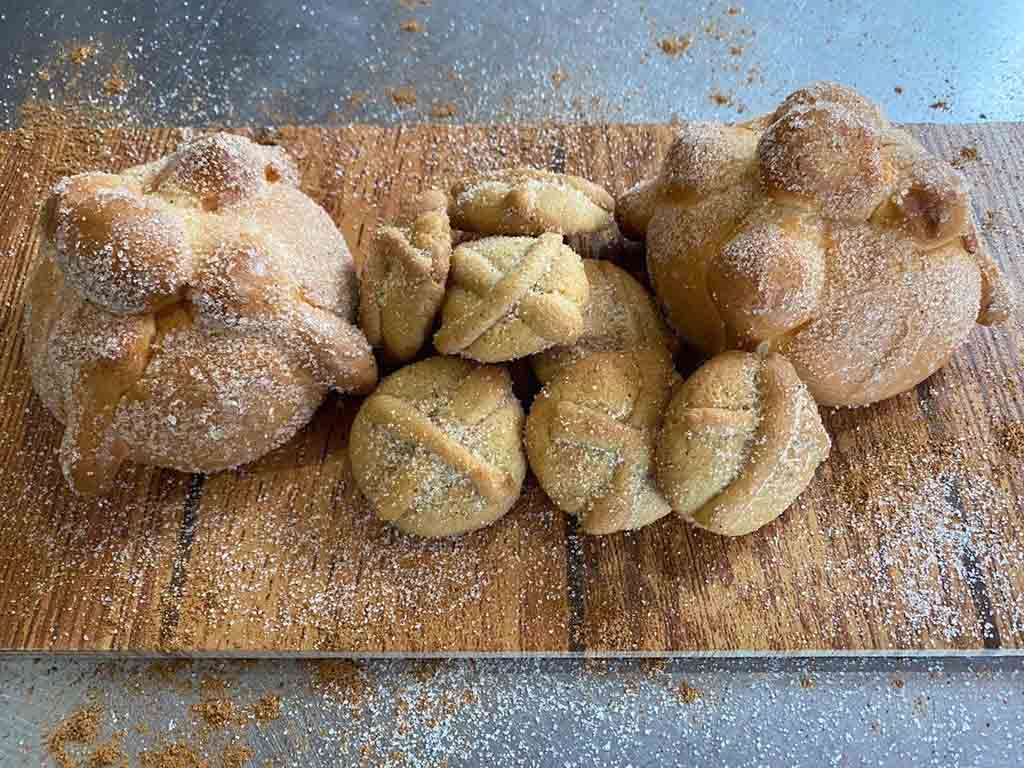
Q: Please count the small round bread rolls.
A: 7